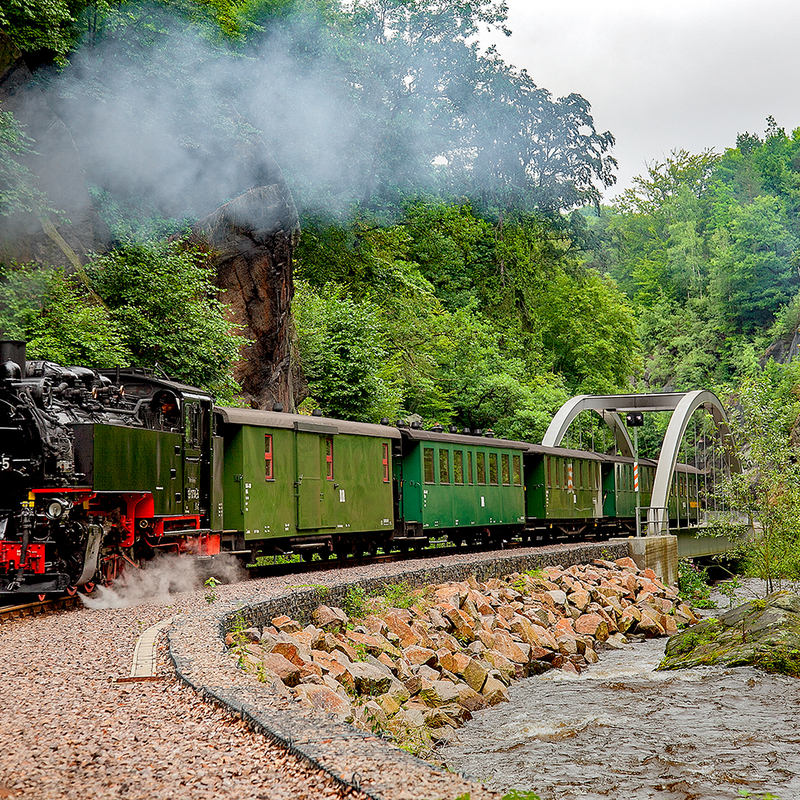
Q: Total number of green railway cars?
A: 5